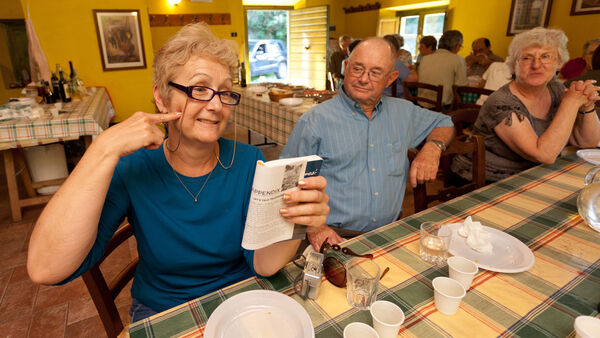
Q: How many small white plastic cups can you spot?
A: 5